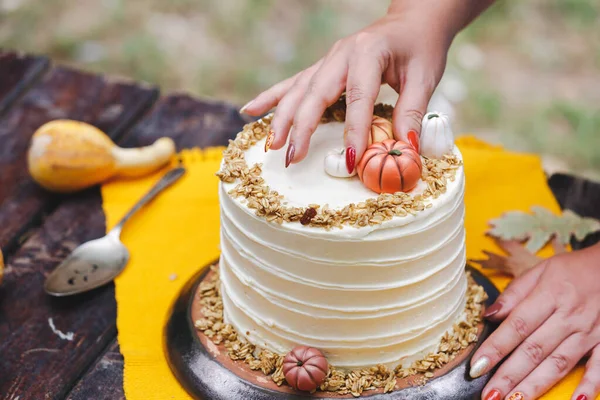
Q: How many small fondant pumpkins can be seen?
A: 5